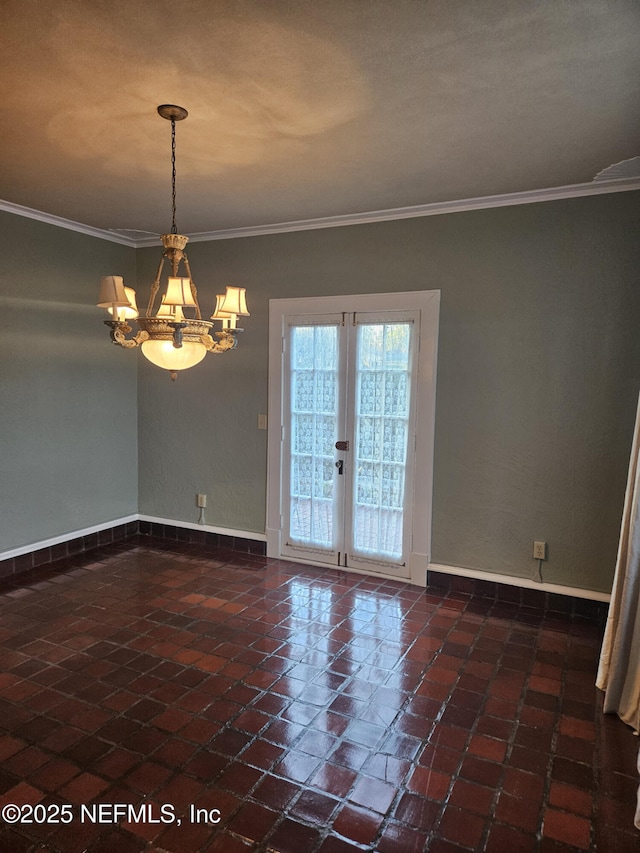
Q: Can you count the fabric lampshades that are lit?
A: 5